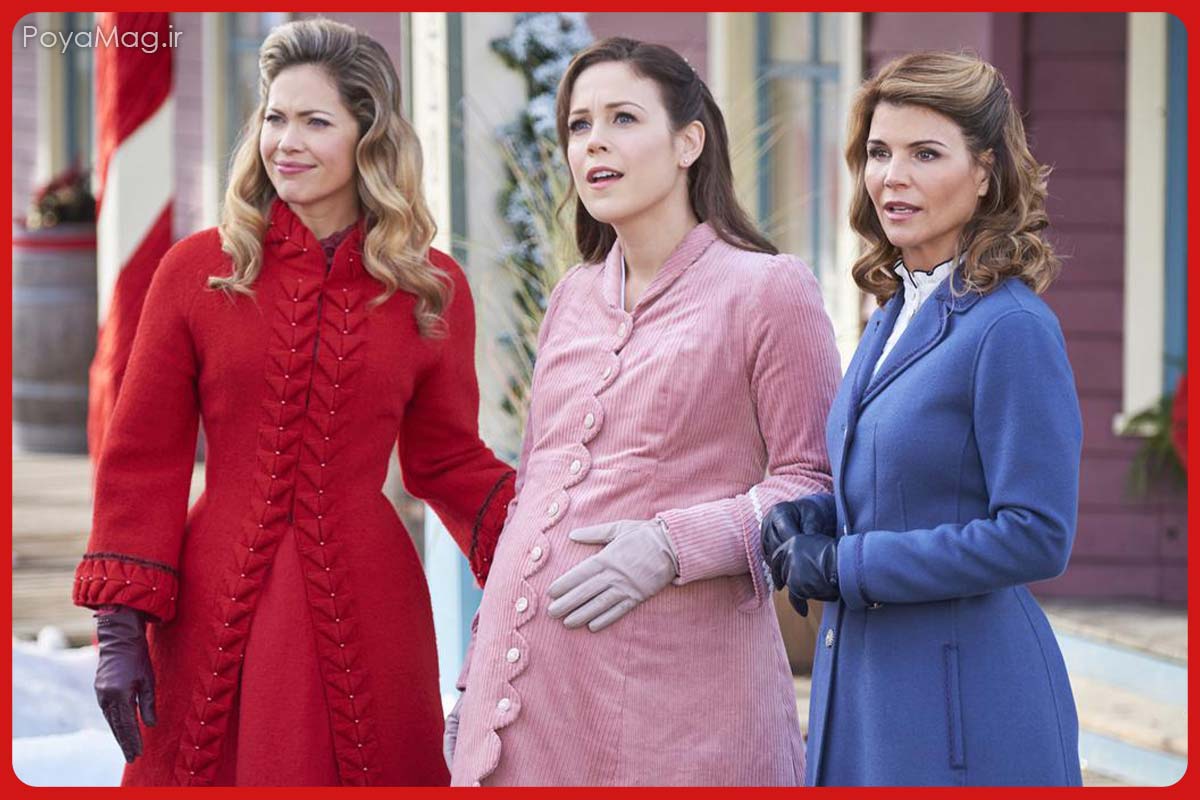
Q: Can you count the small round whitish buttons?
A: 9